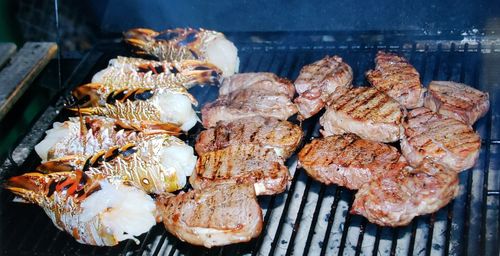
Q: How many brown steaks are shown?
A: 12